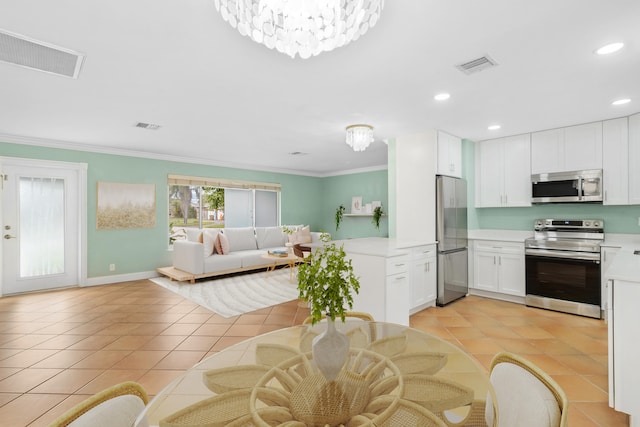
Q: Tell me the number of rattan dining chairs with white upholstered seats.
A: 3